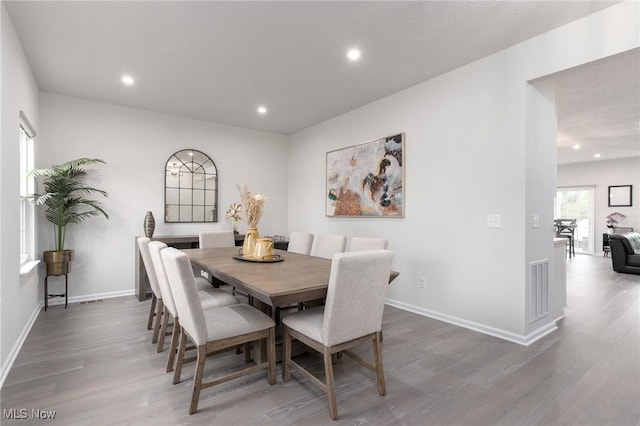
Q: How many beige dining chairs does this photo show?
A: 8